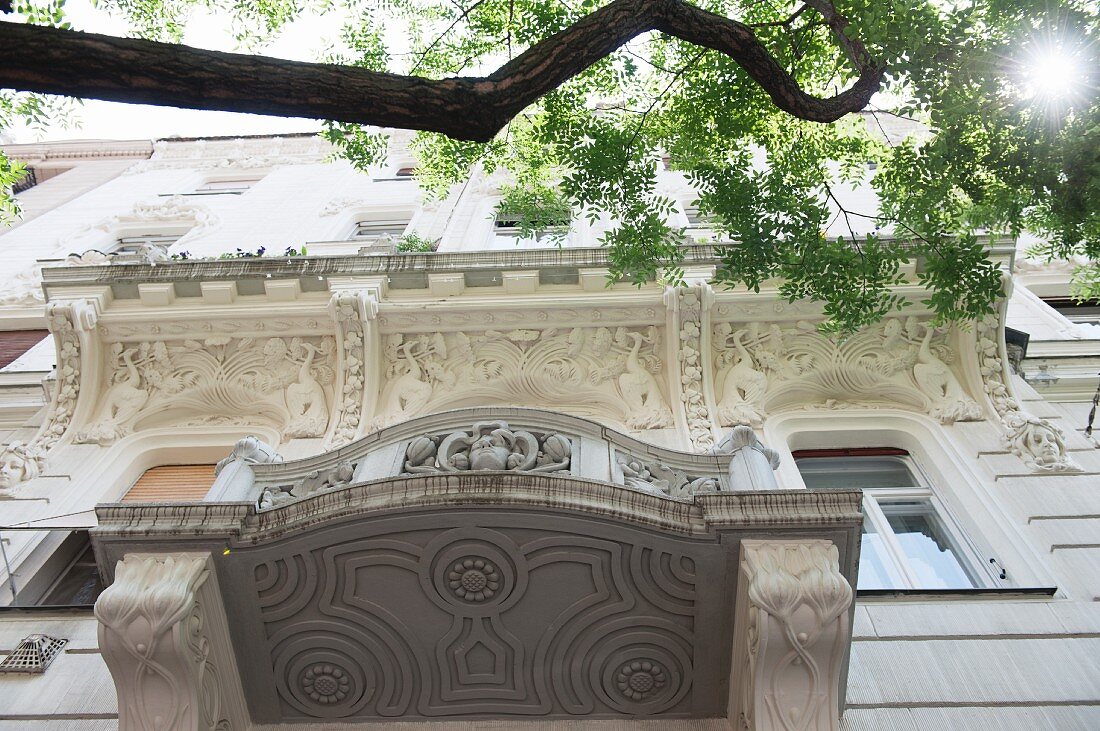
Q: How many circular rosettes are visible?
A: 3